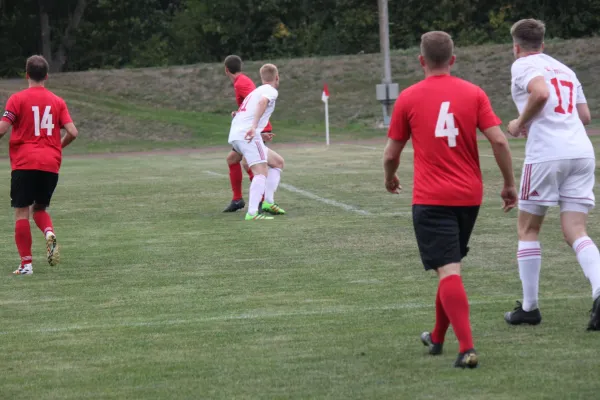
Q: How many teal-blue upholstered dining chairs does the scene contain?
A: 0